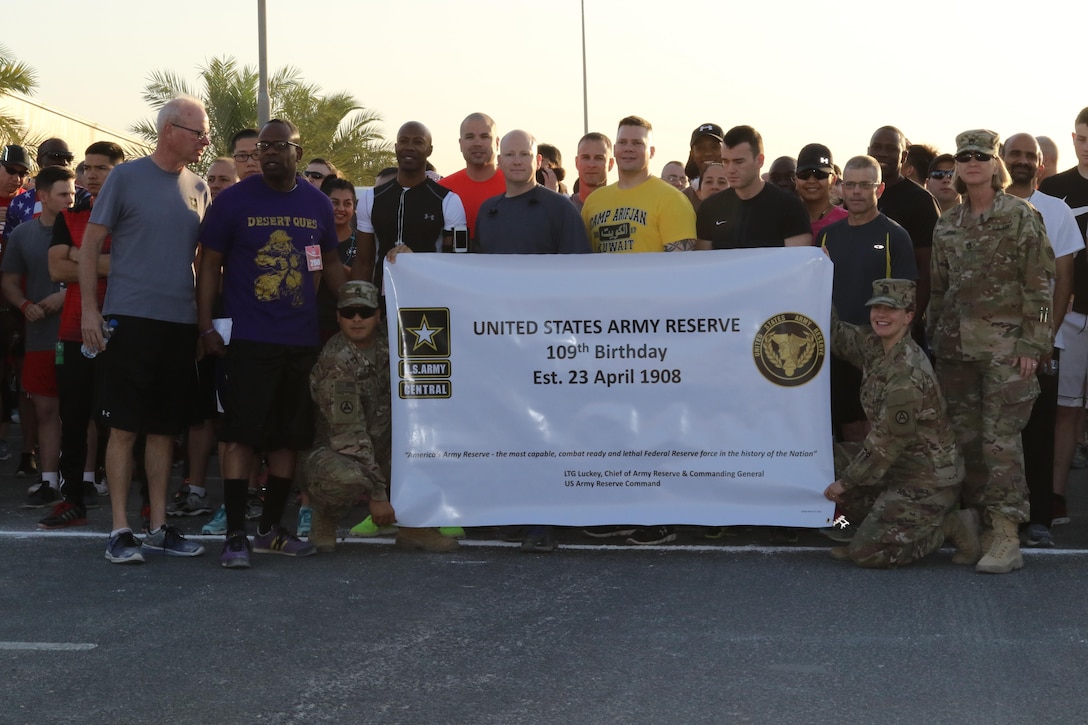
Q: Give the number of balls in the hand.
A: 0